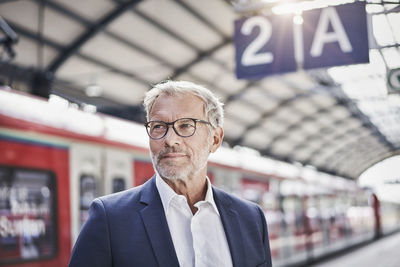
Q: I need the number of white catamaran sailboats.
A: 0